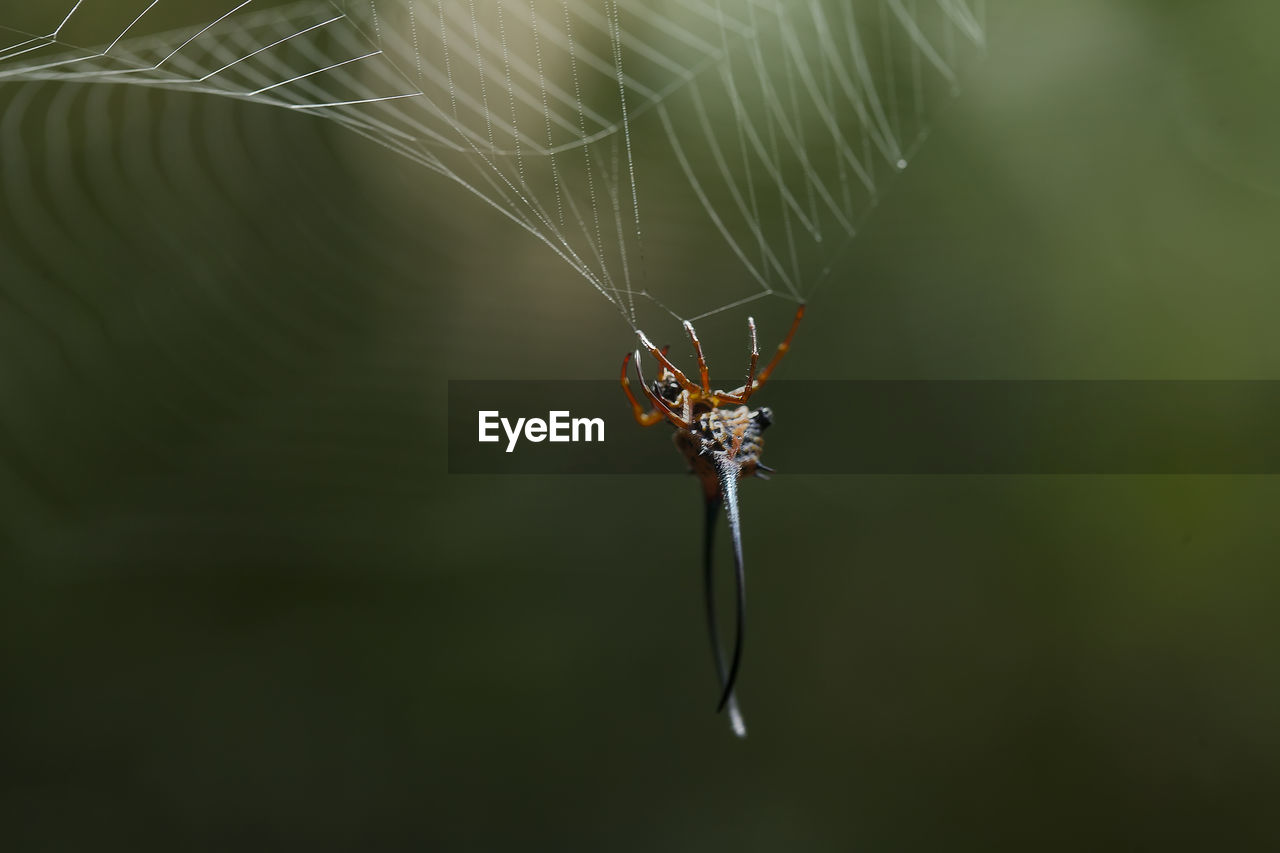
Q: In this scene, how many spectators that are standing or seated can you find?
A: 0